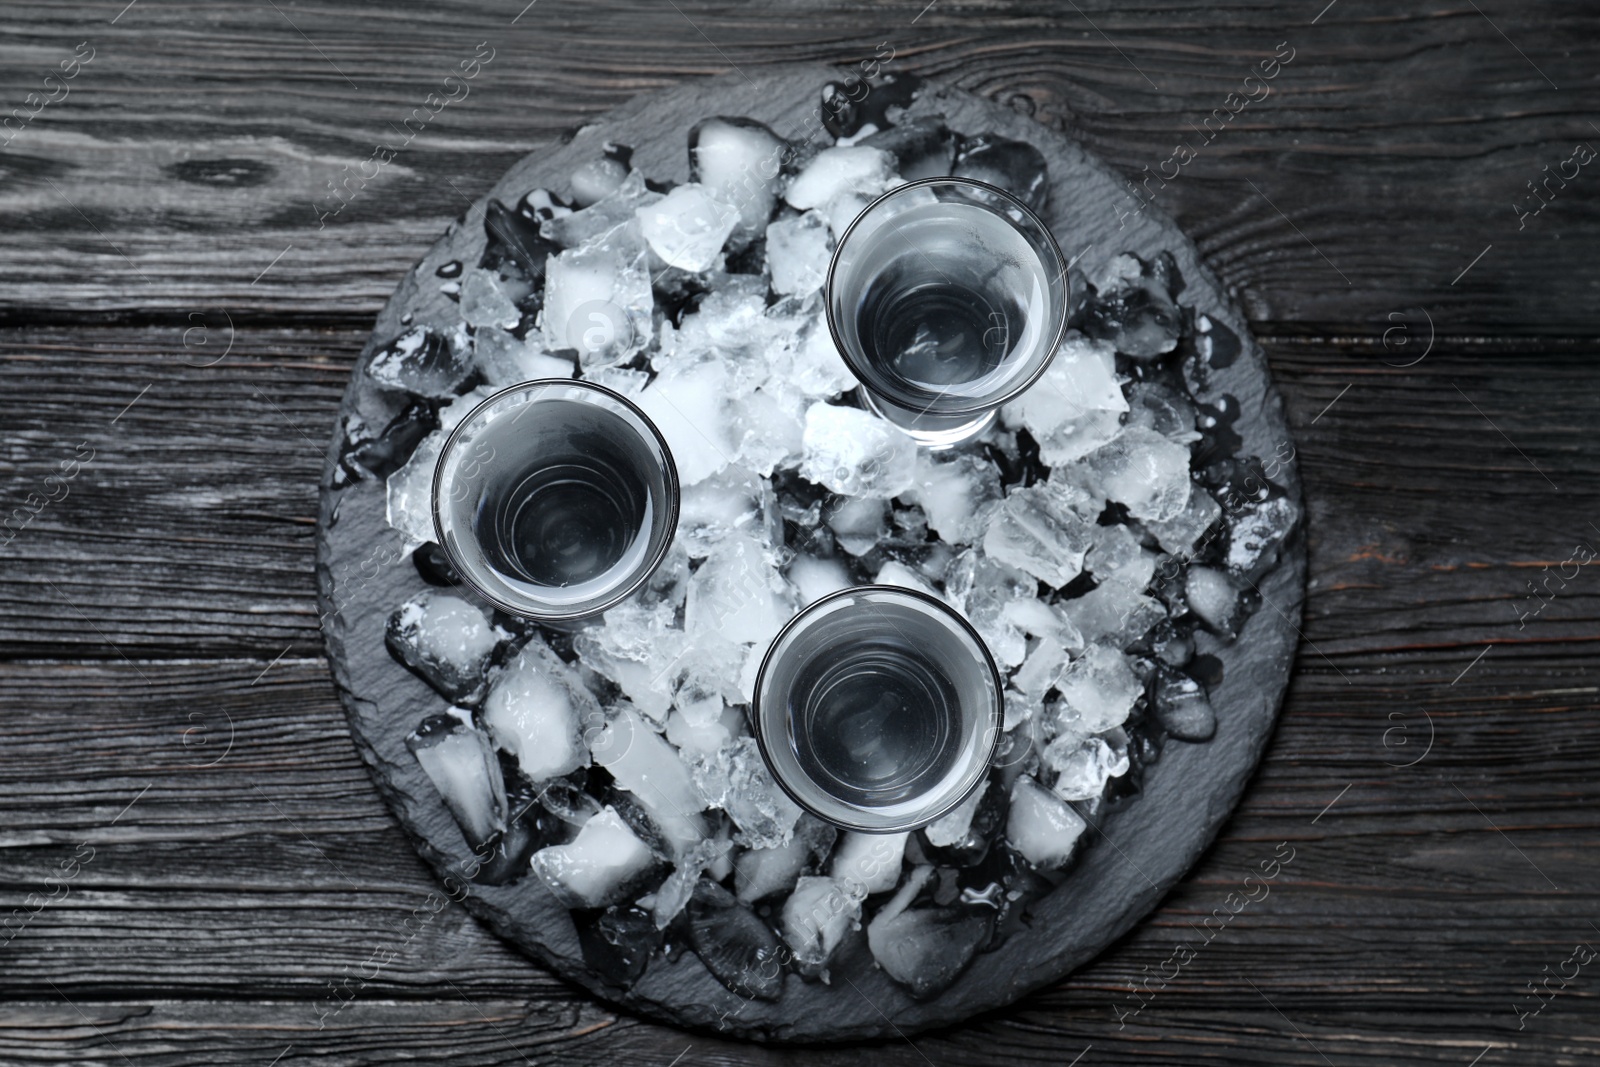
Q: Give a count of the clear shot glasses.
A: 3